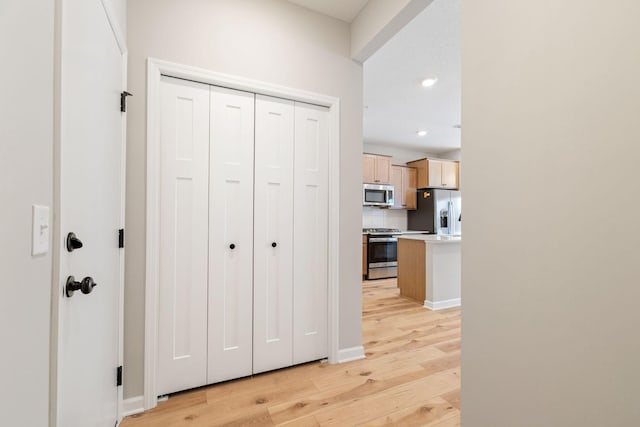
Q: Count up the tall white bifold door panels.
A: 4